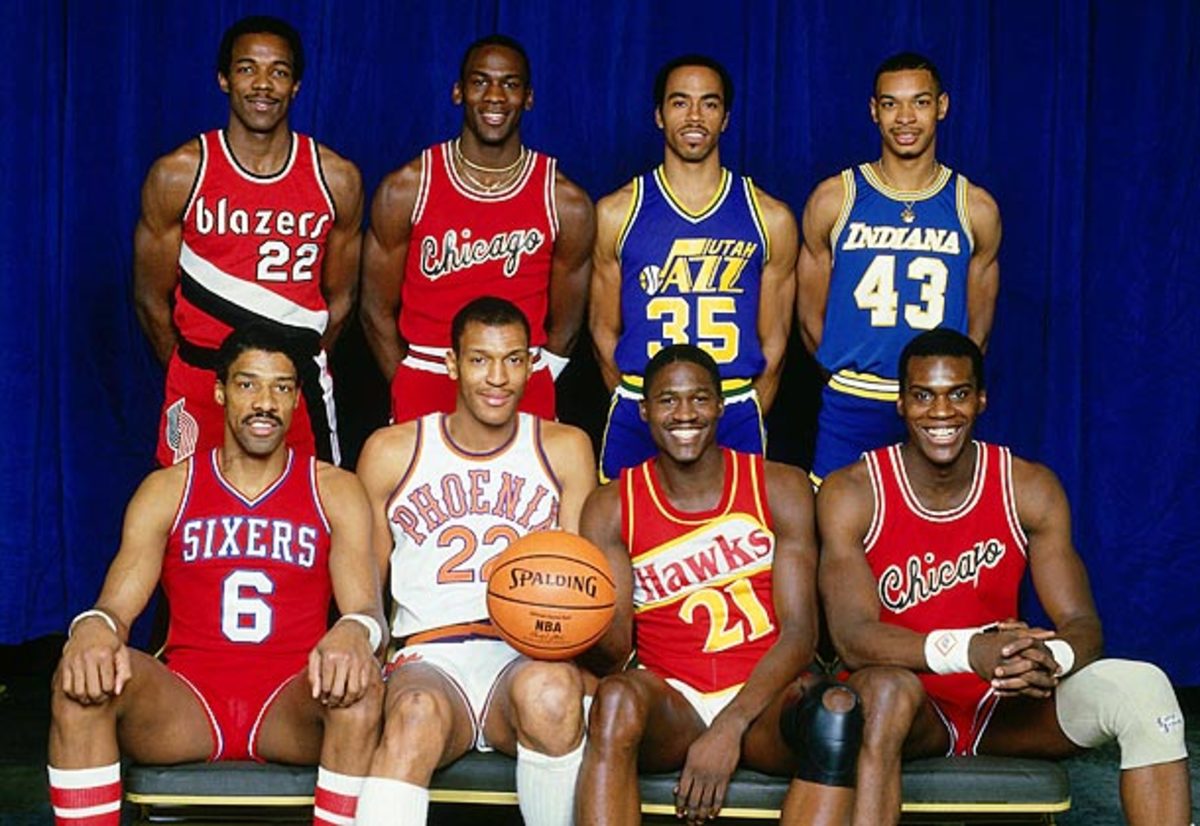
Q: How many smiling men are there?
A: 8